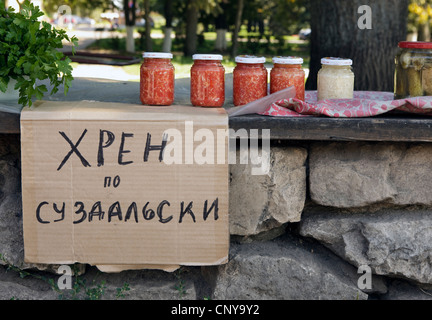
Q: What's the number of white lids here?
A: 5